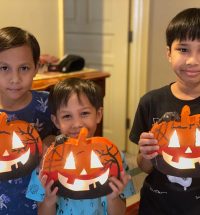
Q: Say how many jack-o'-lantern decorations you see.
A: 3